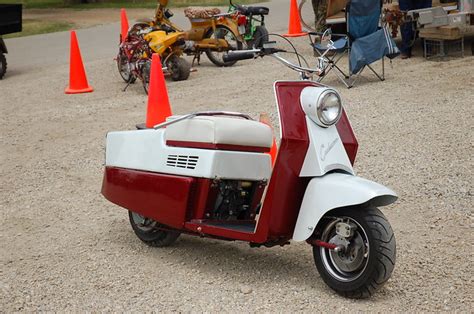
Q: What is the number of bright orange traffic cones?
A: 5